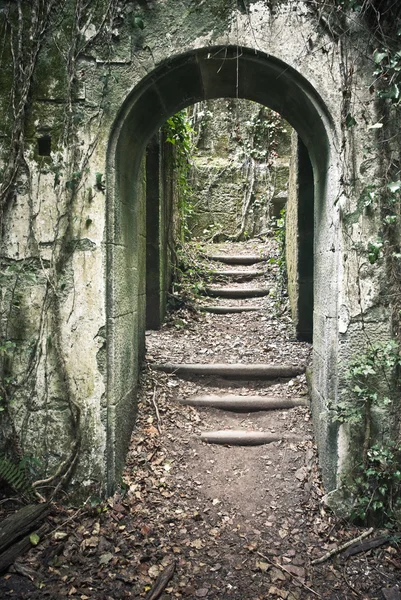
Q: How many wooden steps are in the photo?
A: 7